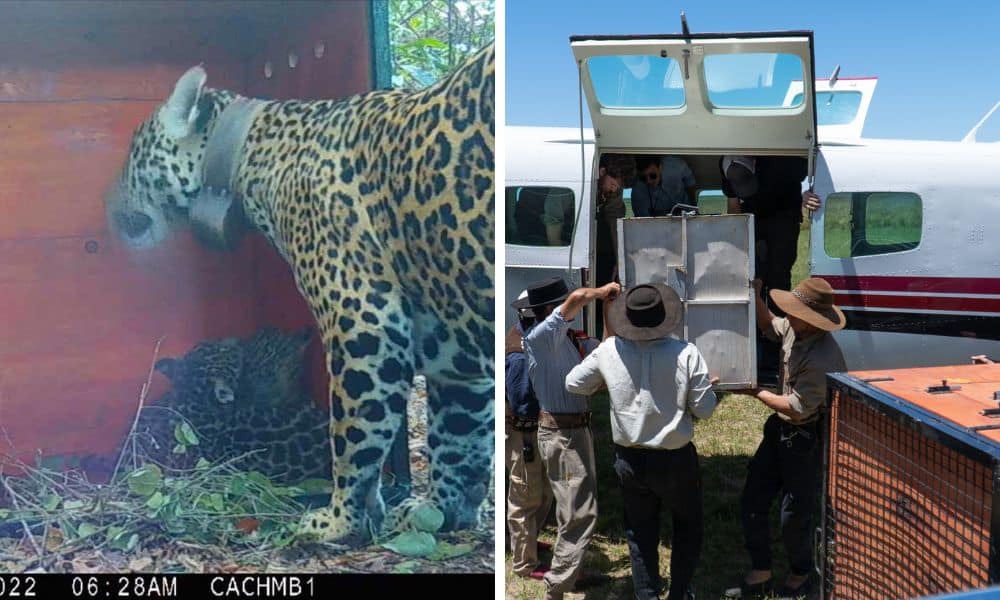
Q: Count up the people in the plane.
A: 3